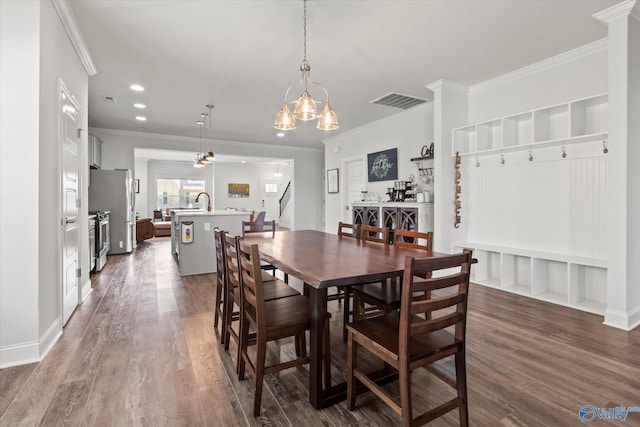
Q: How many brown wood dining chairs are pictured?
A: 8